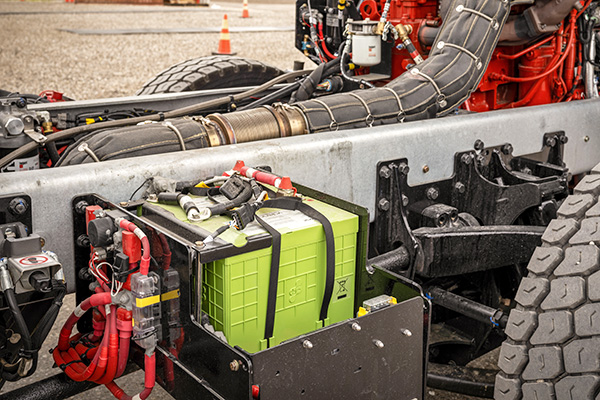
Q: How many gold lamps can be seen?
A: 0